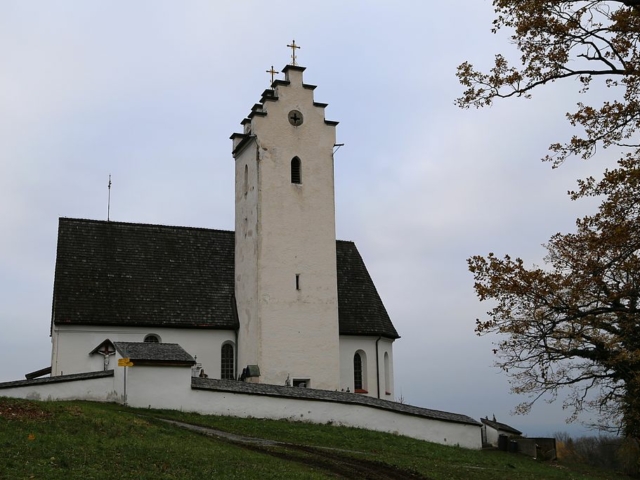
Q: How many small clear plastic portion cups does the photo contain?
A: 0